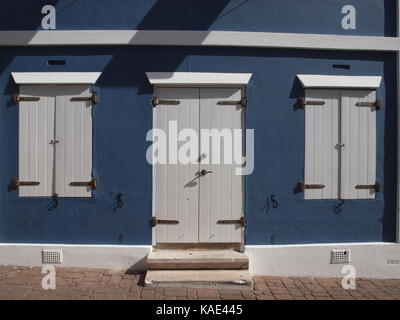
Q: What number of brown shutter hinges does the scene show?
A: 12